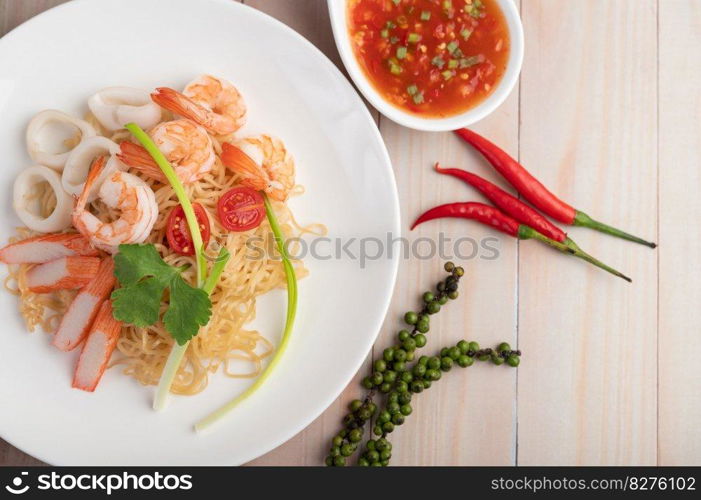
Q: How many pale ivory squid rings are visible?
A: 4